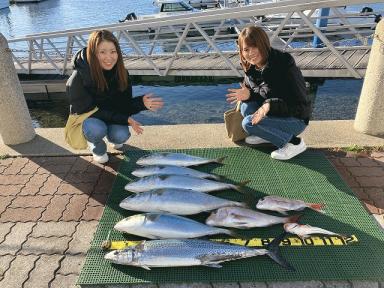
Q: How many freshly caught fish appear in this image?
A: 9